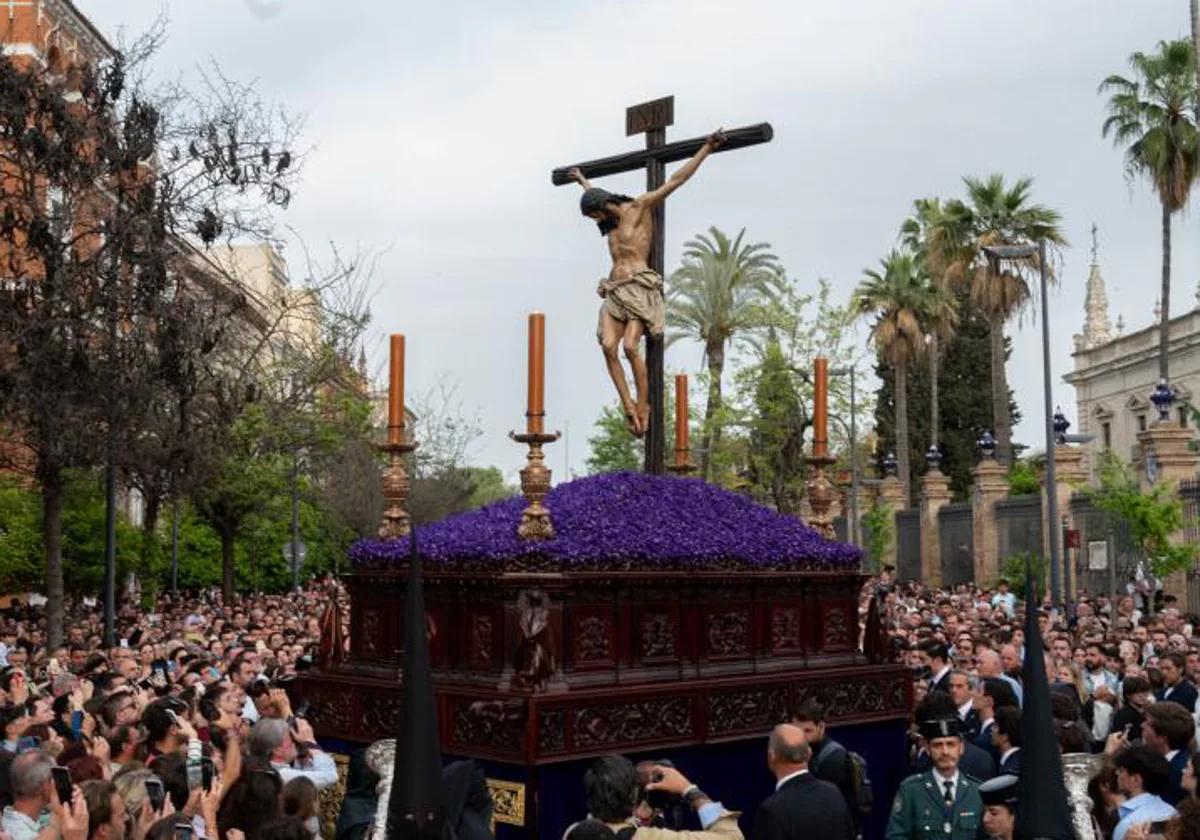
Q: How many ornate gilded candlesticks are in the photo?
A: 4